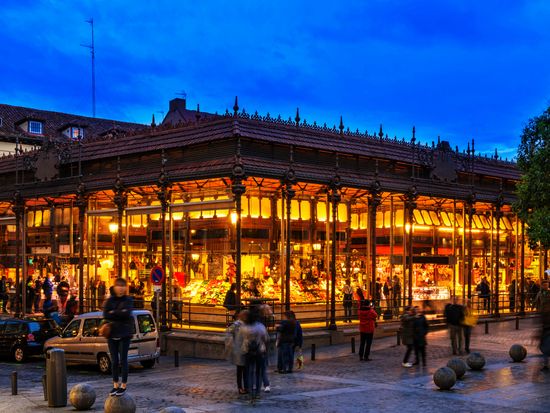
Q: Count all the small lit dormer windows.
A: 2